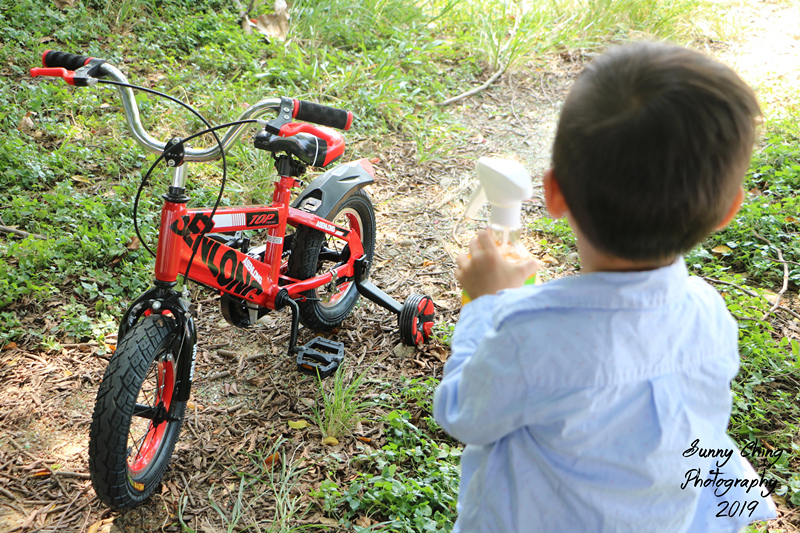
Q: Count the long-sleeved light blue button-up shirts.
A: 1